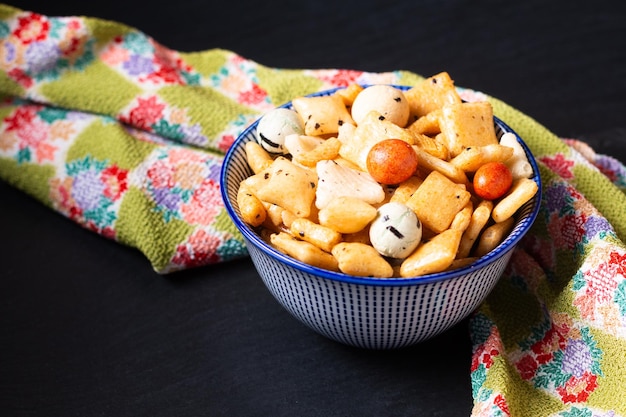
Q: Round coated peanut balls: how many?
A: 5